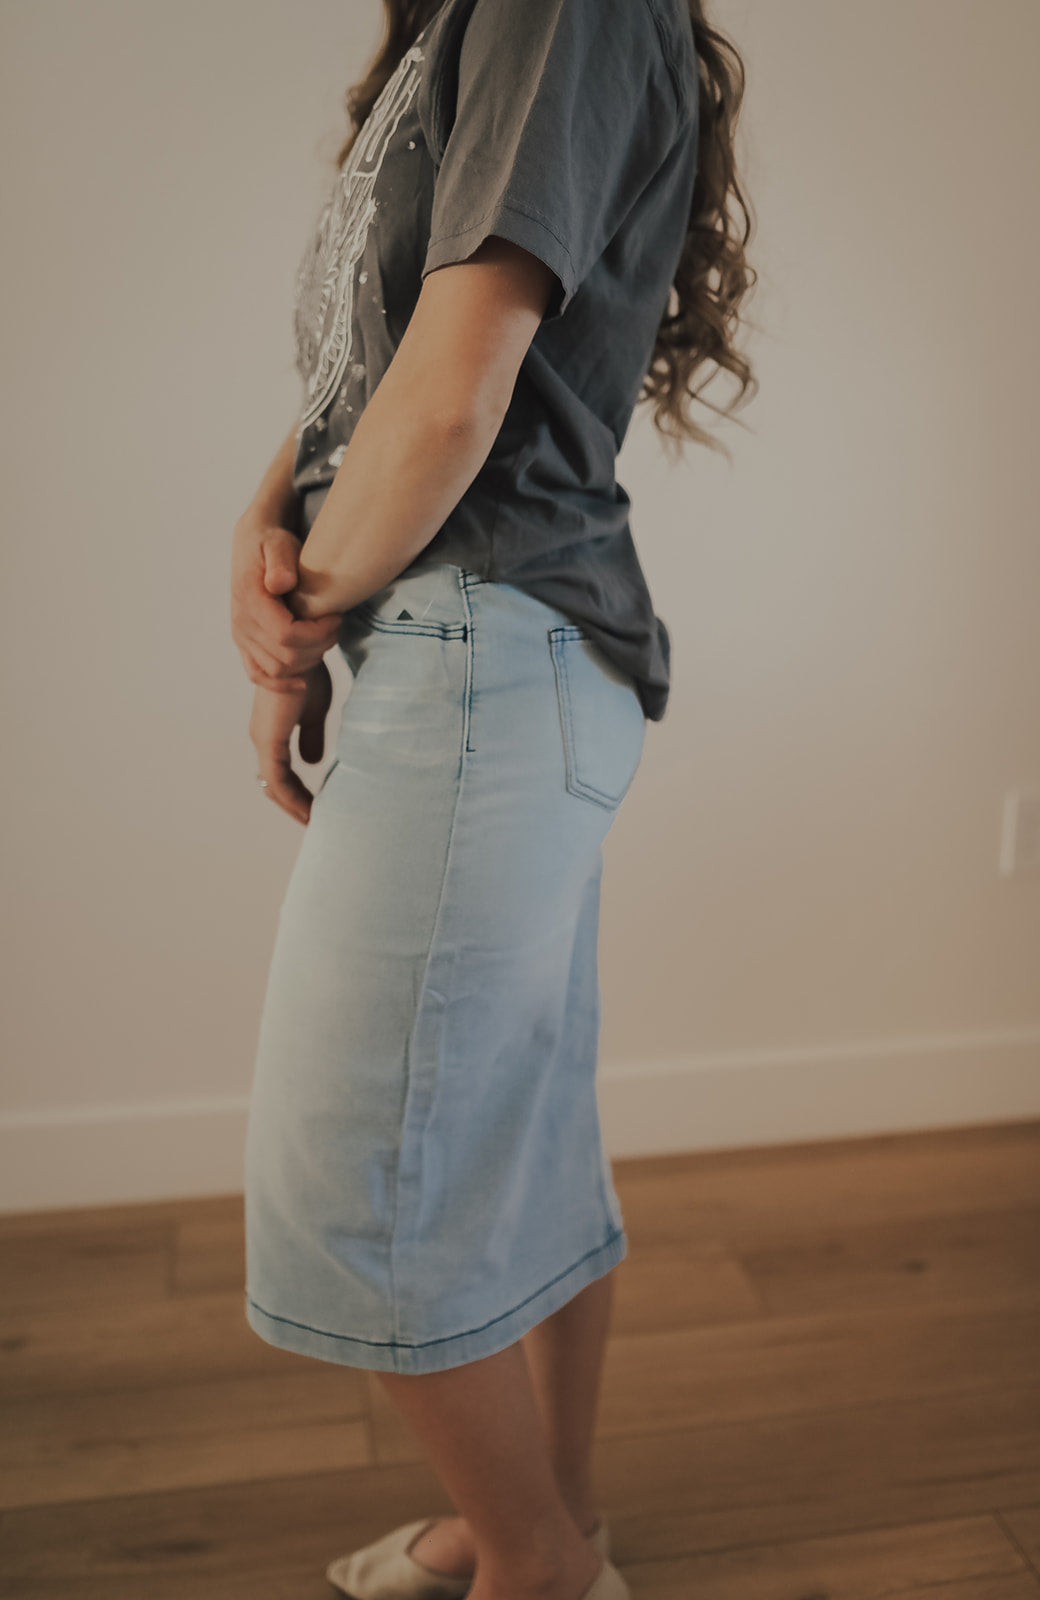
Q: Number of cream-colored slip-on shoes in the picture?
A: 2